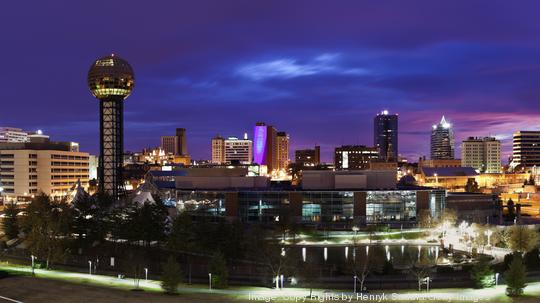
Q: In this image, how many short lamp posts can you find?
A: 8